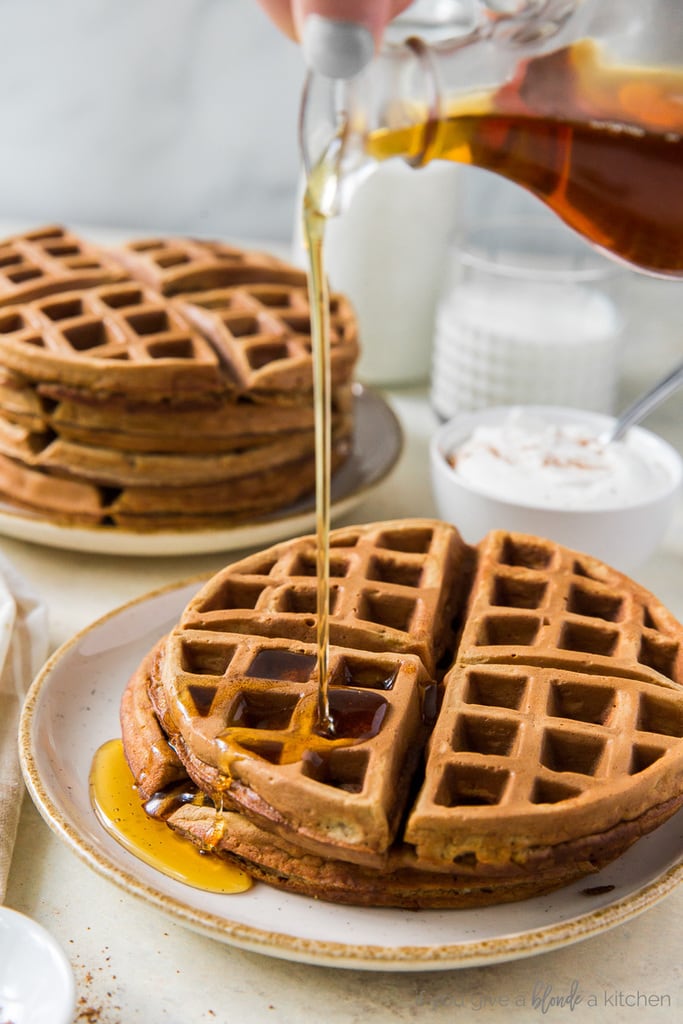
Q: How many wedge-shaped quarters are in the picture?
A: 8